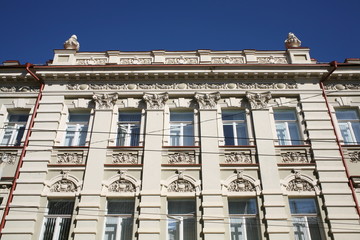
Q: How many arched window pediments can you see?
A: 5